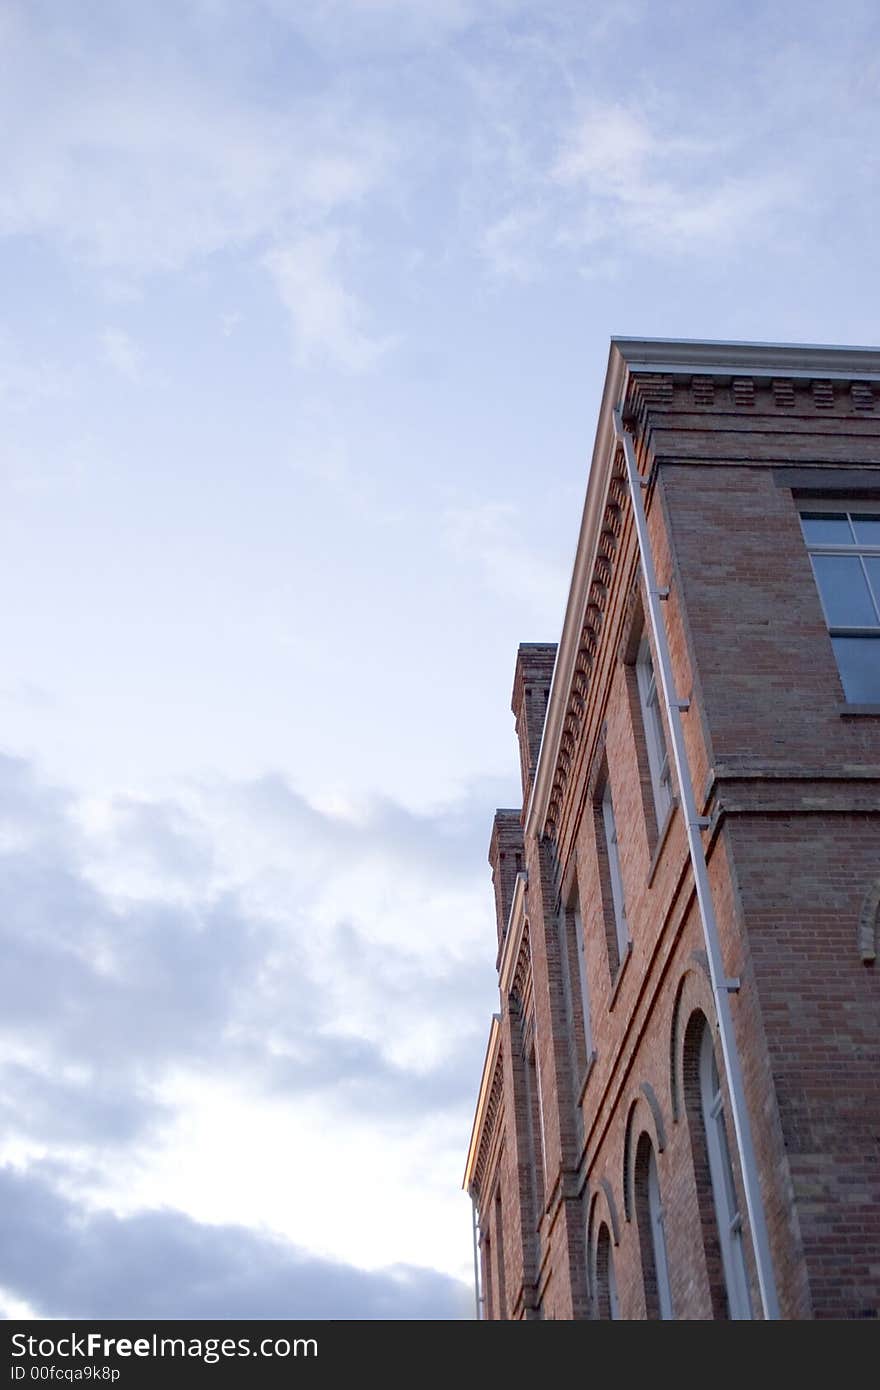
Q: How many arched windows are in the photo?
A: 3